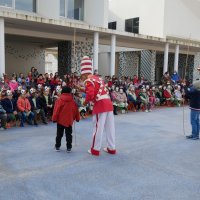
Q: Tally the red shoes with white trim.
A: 2